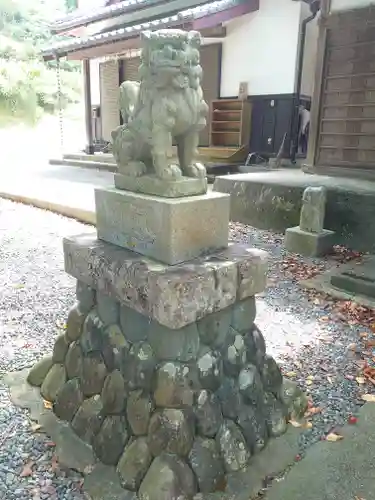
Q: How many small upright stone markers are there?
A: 1